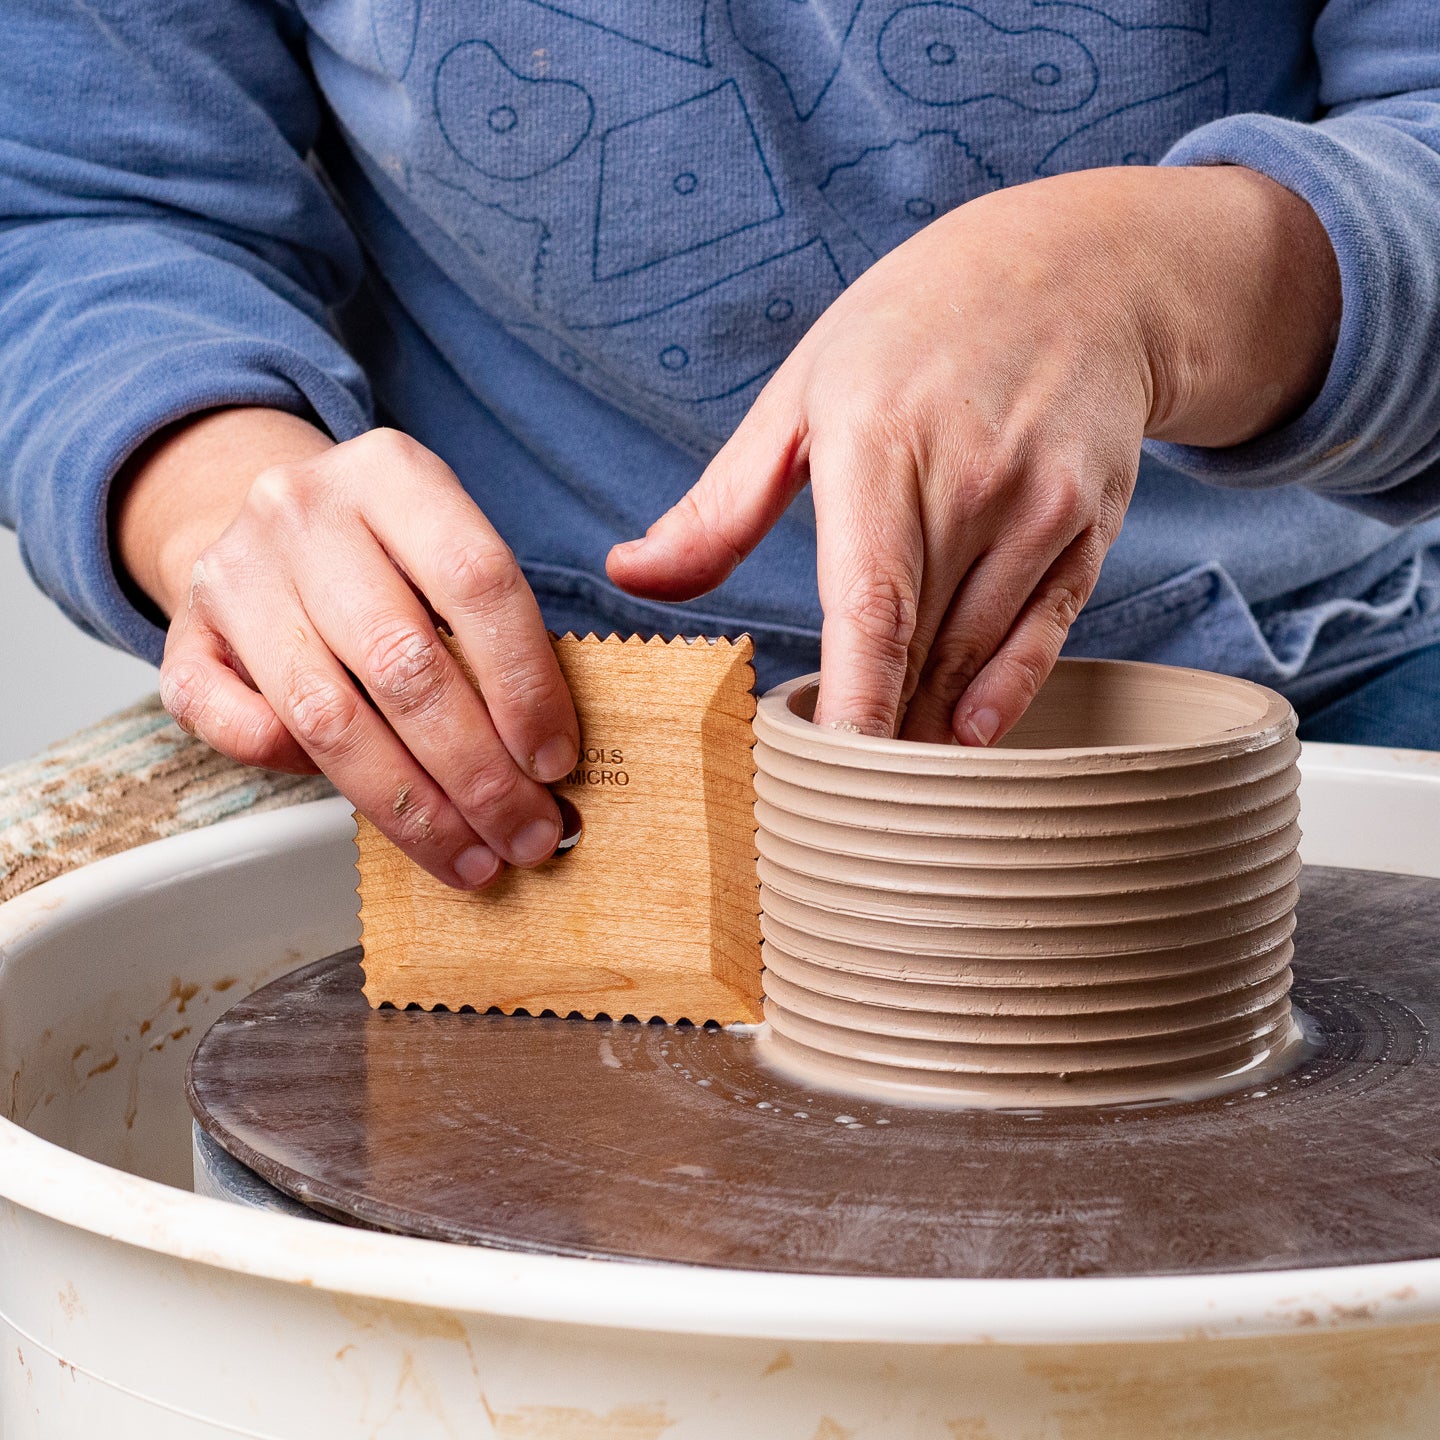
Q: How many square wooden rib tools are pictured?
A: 1